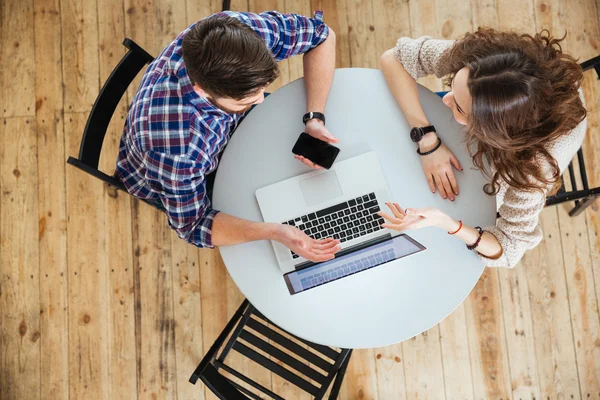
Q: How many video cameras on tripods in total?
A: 0